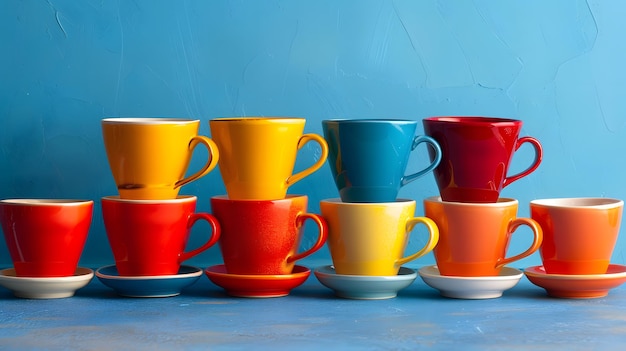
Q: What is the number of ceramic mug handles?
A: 8